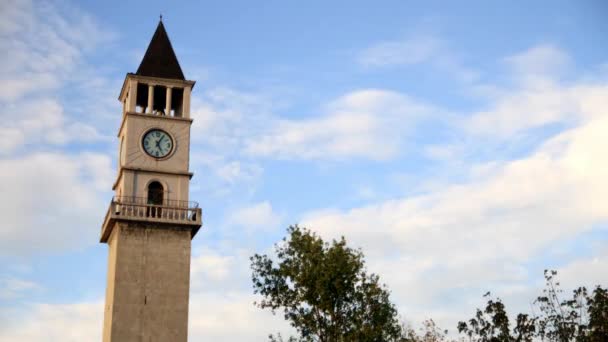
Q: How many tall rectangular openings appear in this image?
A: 3